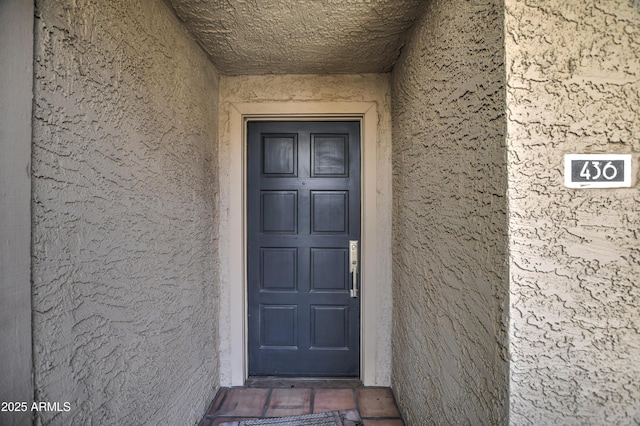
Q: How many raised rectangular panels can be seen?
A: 8